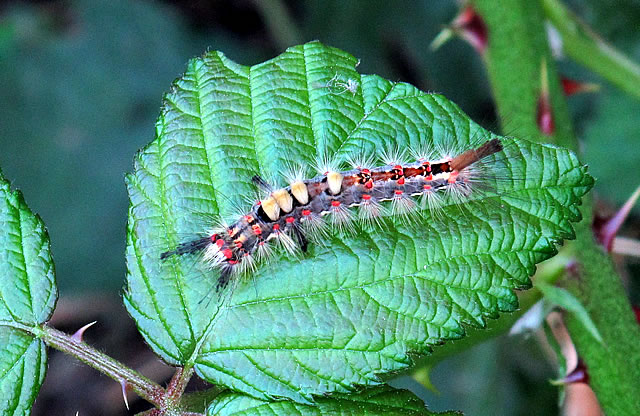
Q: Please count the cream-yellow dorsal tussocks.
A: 4